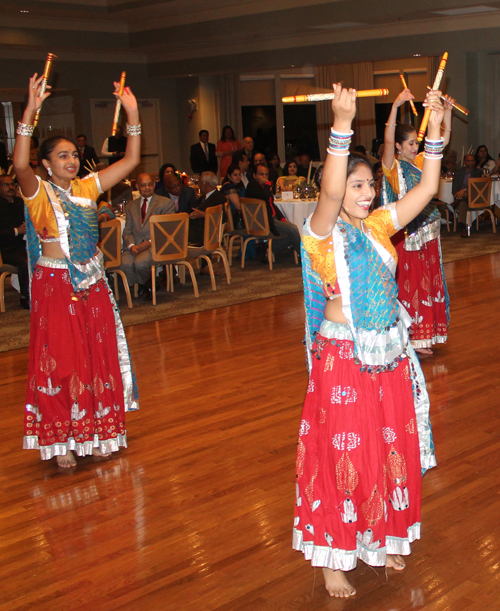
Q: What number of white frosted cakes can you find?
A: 0